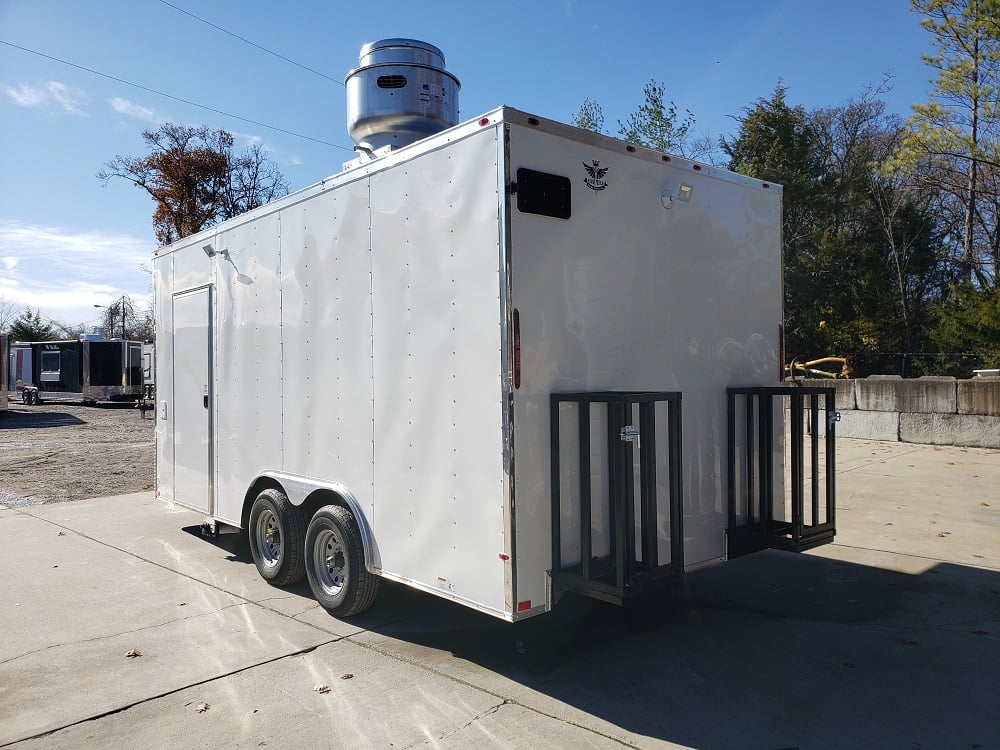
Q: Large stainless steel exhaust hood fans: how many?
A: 1